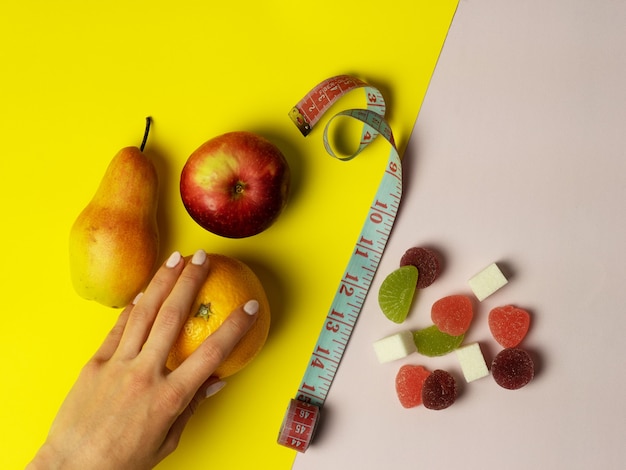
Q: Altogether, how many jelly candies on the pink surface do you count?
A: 8